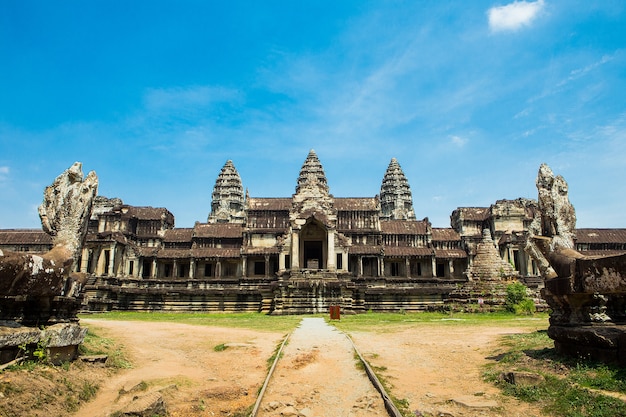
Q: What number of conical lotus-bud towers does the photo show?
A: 3